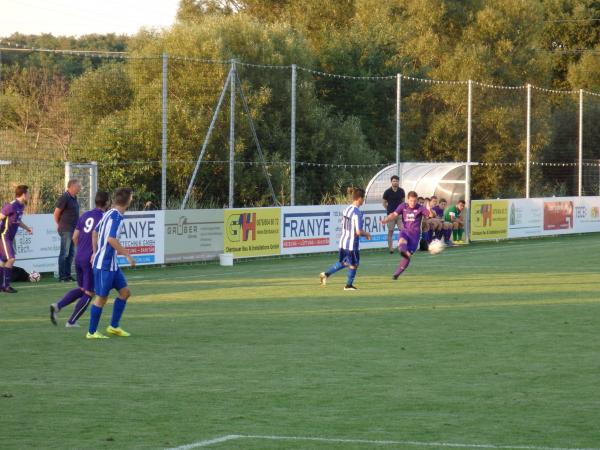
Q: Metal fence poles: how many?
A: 7